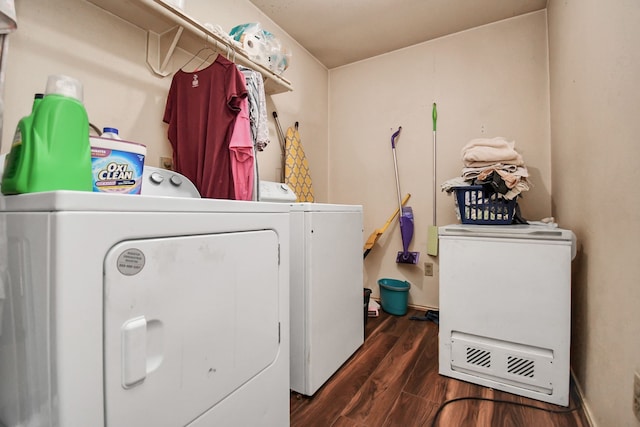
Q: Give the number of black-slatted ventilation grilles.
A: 2